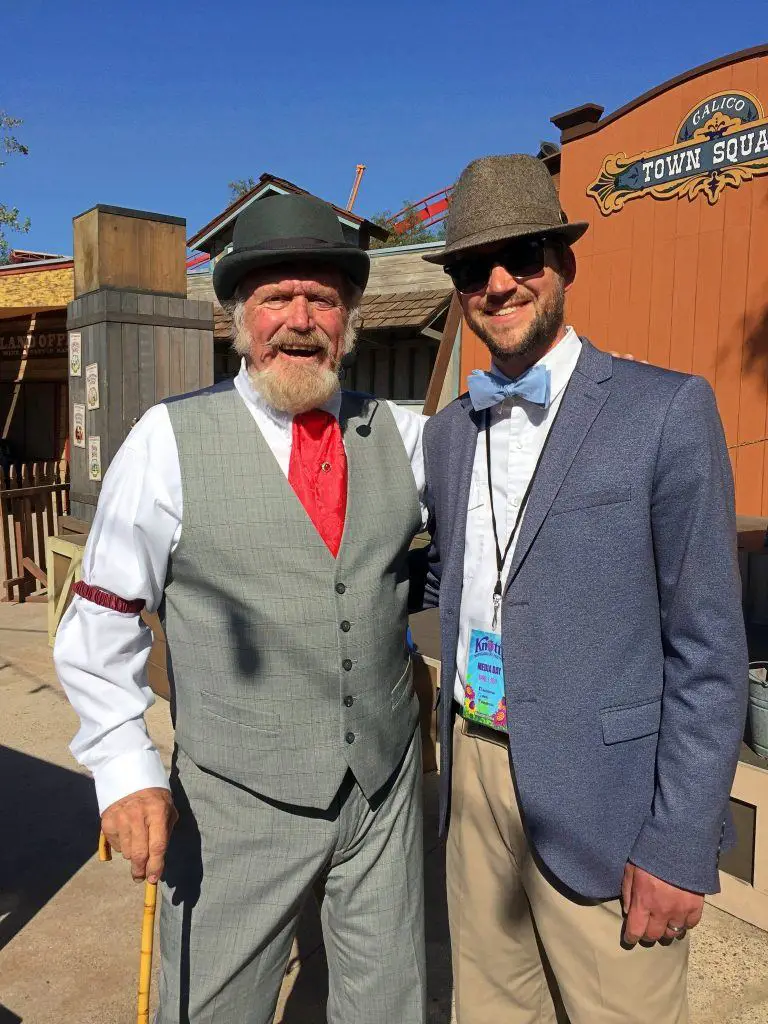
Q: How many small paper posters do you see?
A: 4